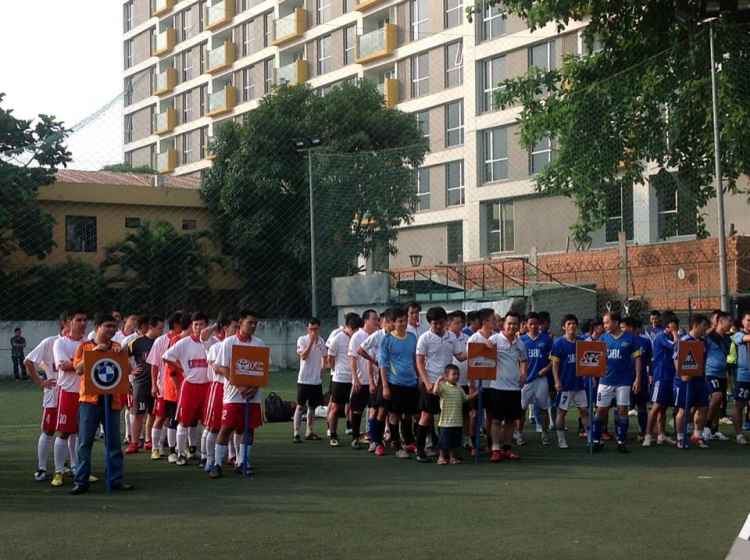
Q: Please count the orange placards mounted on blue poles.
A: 5